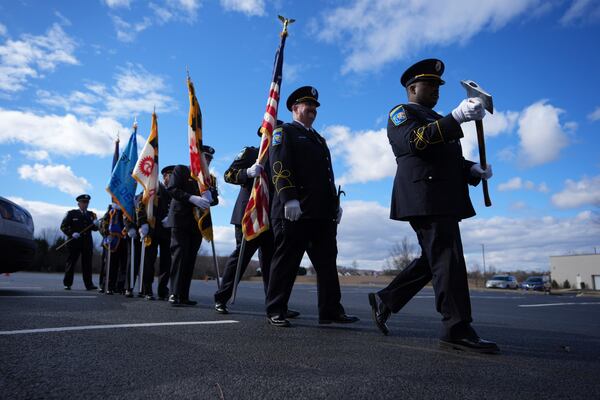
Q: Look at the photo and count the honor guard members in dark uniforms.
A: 8